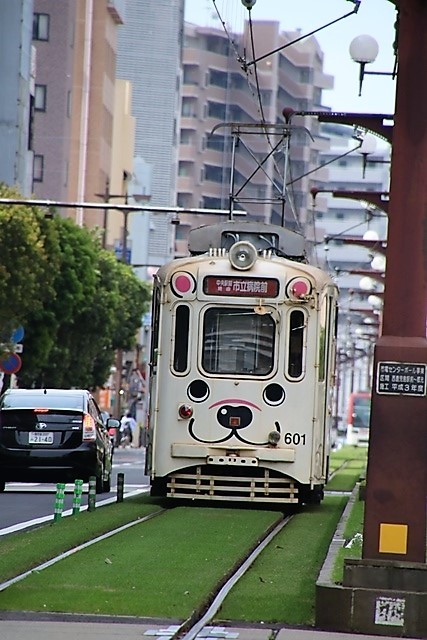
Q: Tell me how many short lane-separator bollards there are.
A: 4